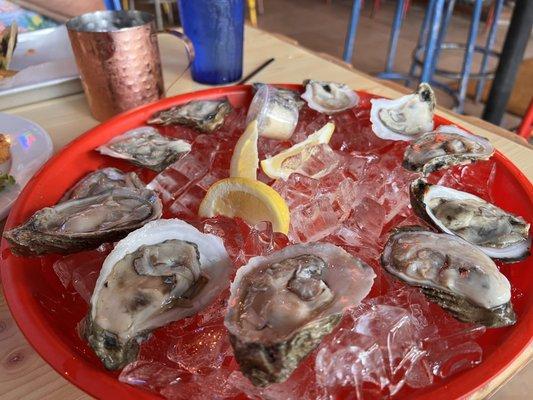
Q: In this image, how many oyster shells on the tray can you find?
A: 12